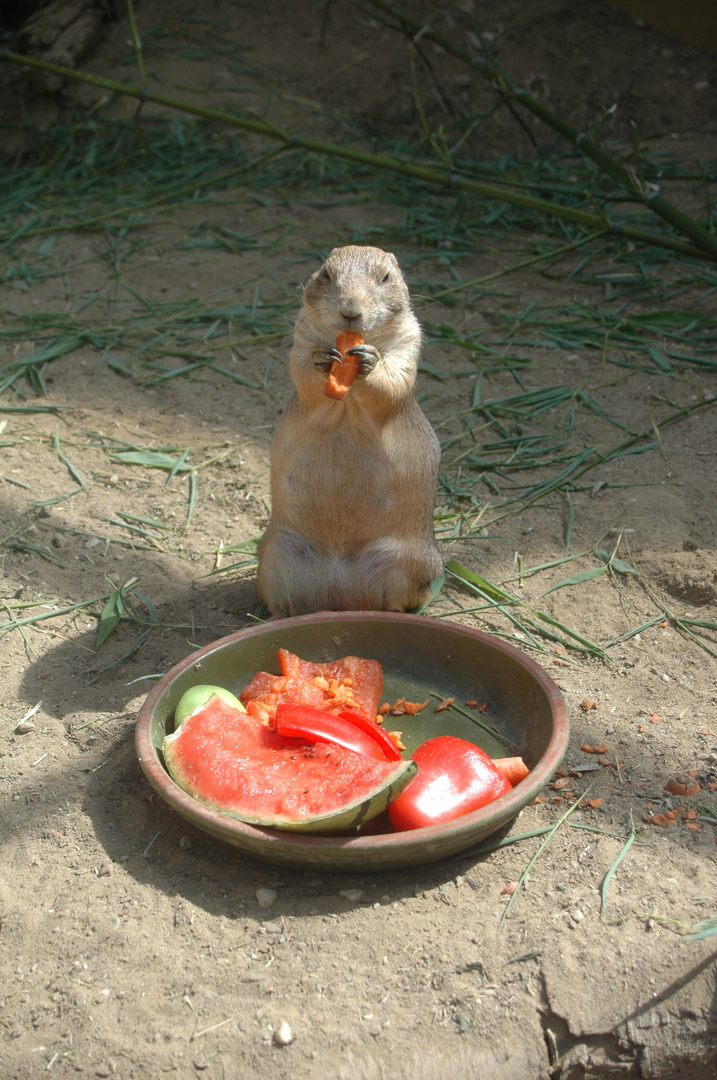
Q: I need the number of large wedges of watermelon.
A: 1